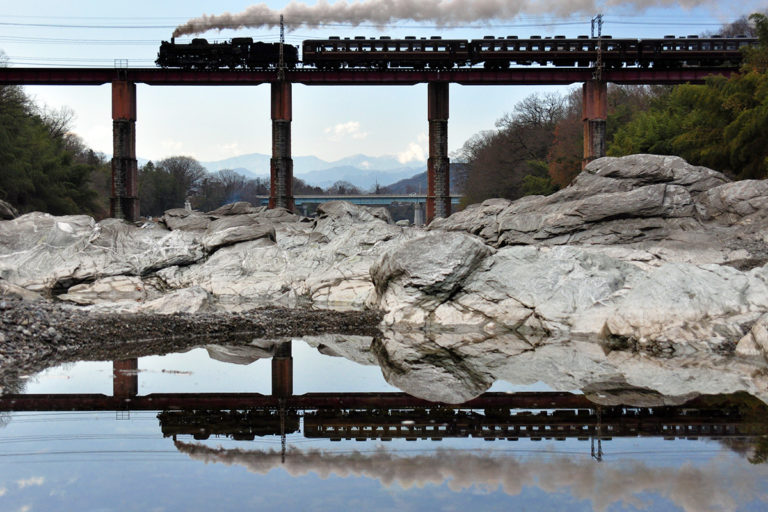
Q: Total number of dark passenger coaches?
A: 3